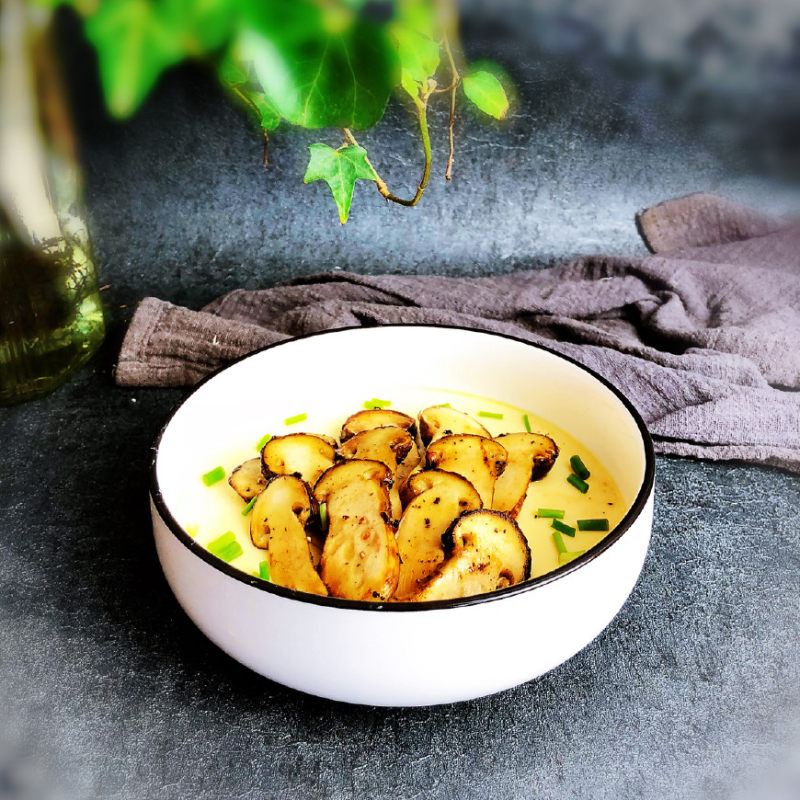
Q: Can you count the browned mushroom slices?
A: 11